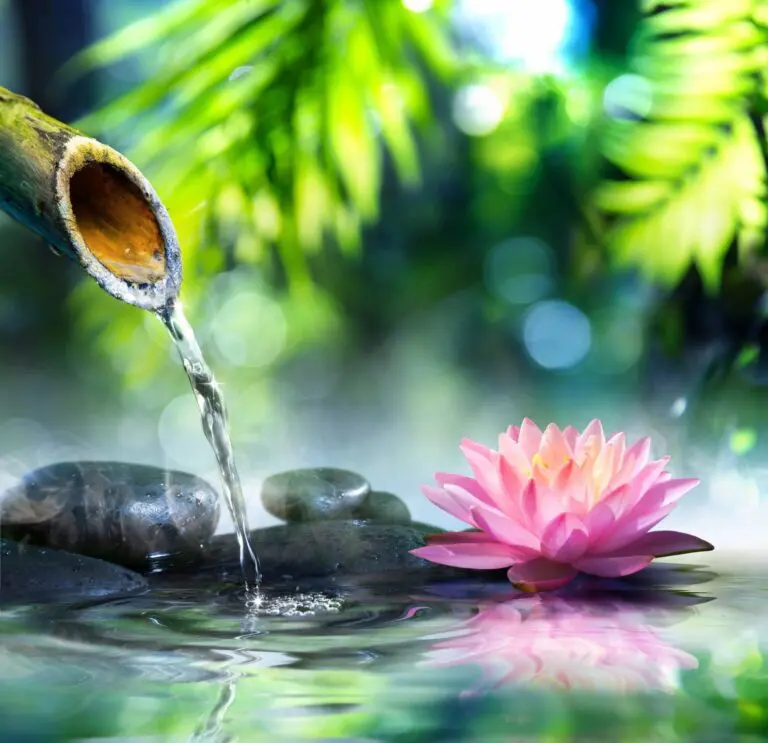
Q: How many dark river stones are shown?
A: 5